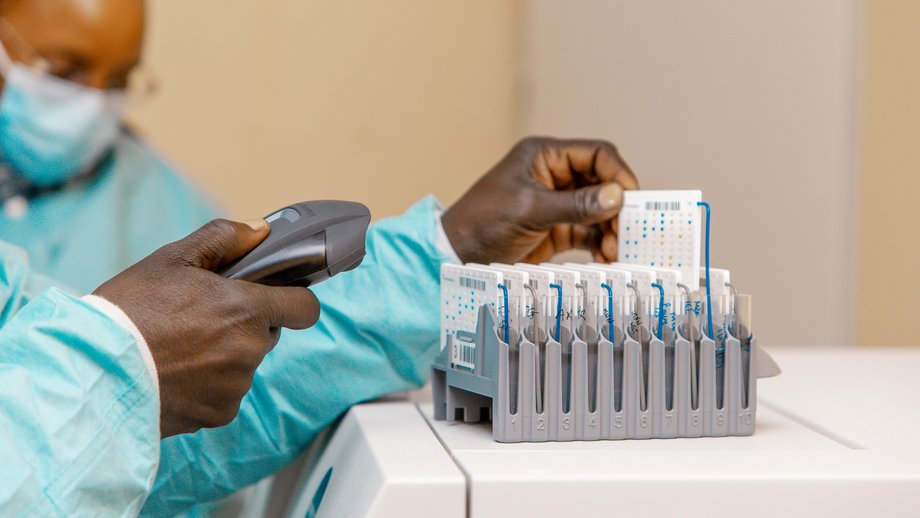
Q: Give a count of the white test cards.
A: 10